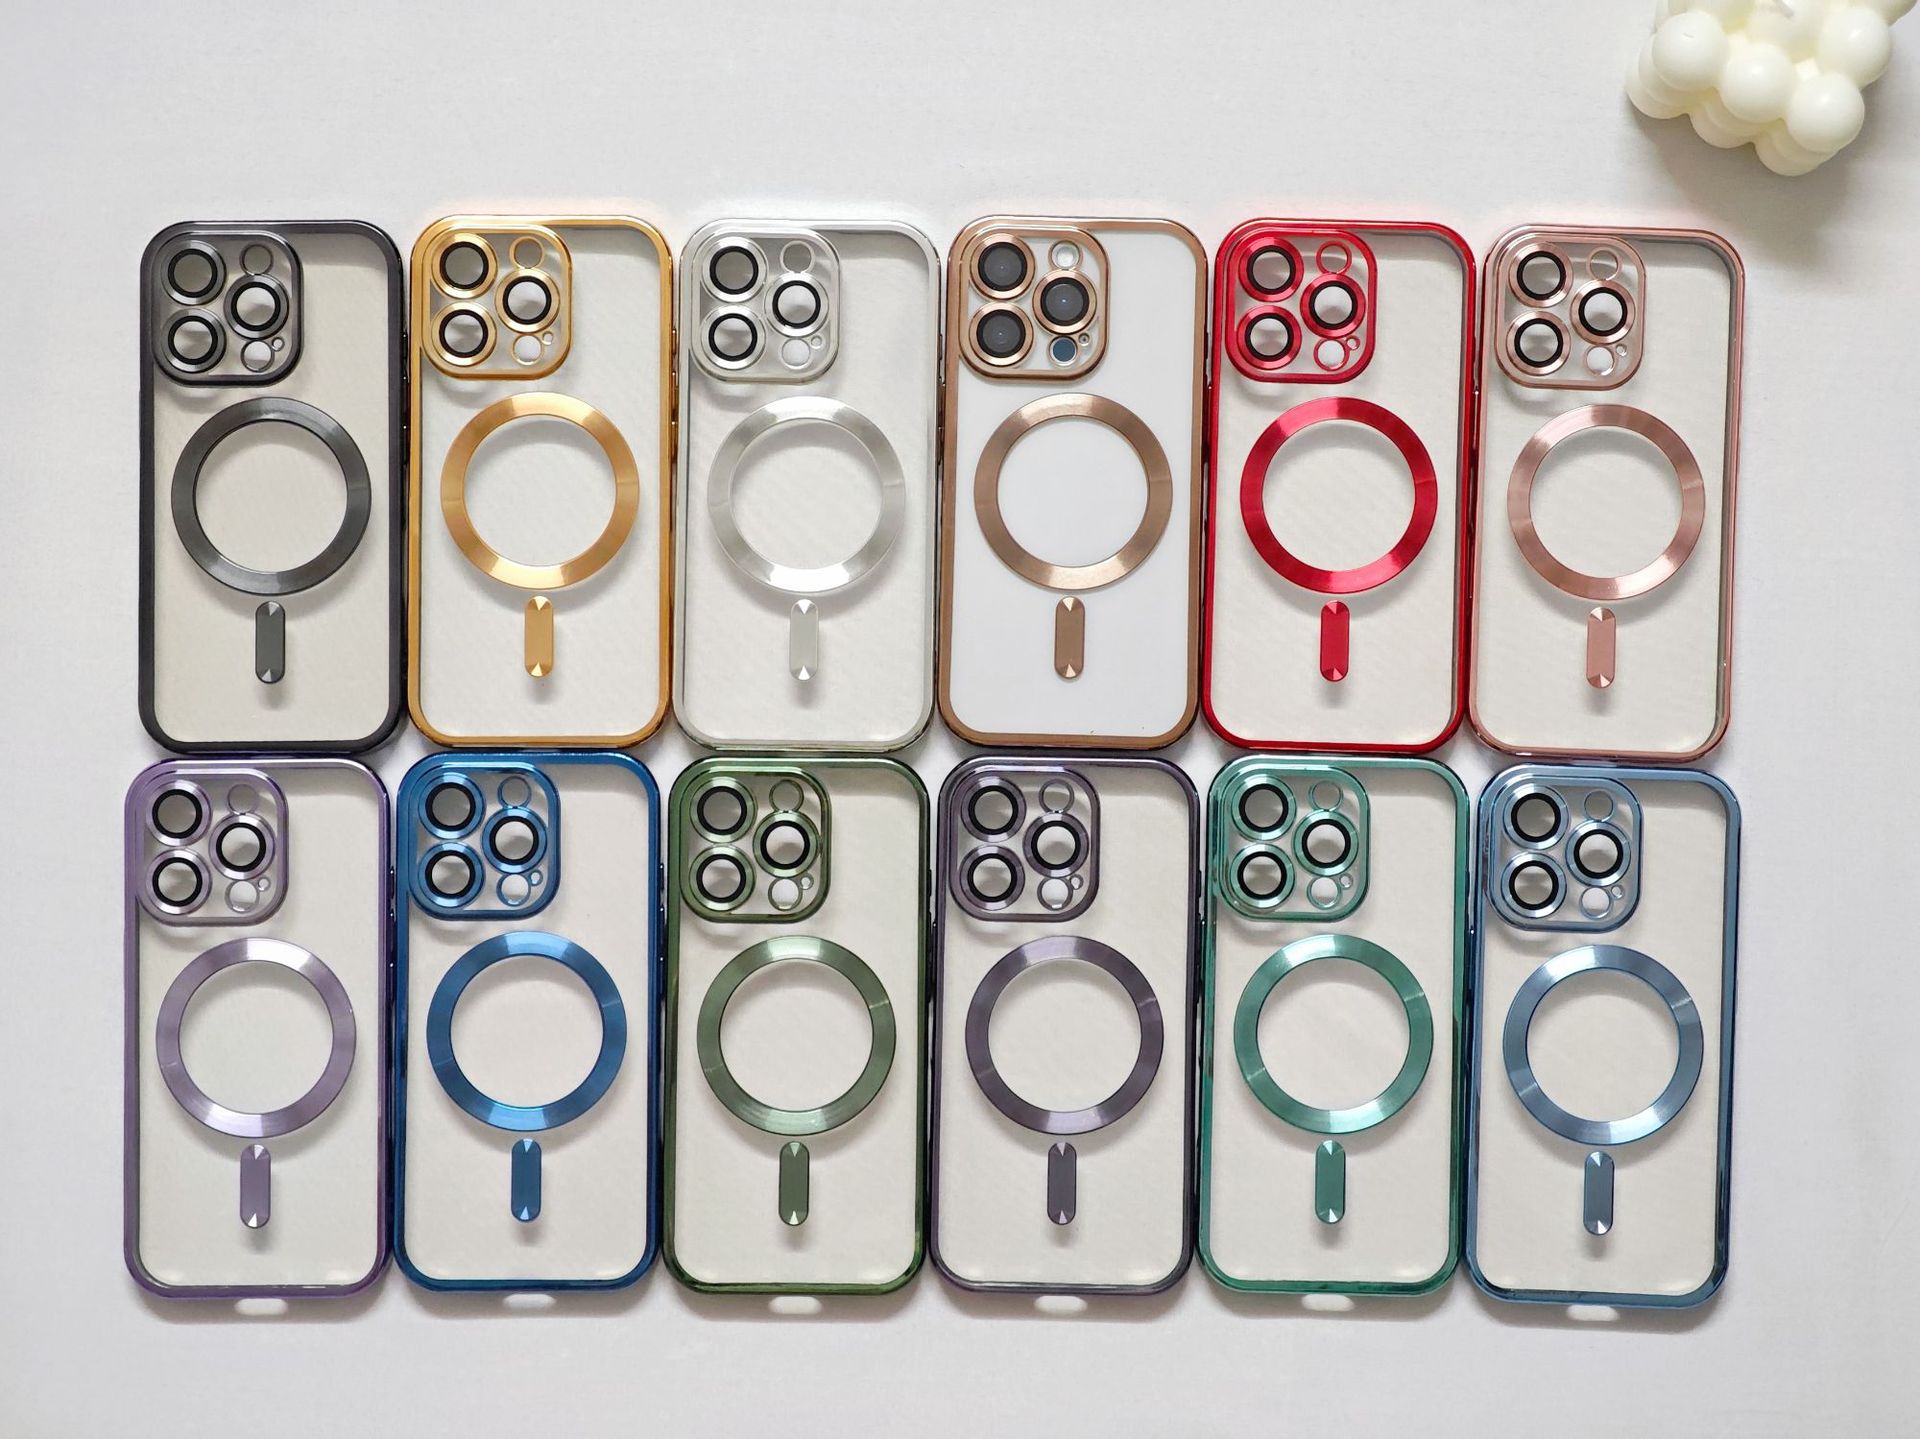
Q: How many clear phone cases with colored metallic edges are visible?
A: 12